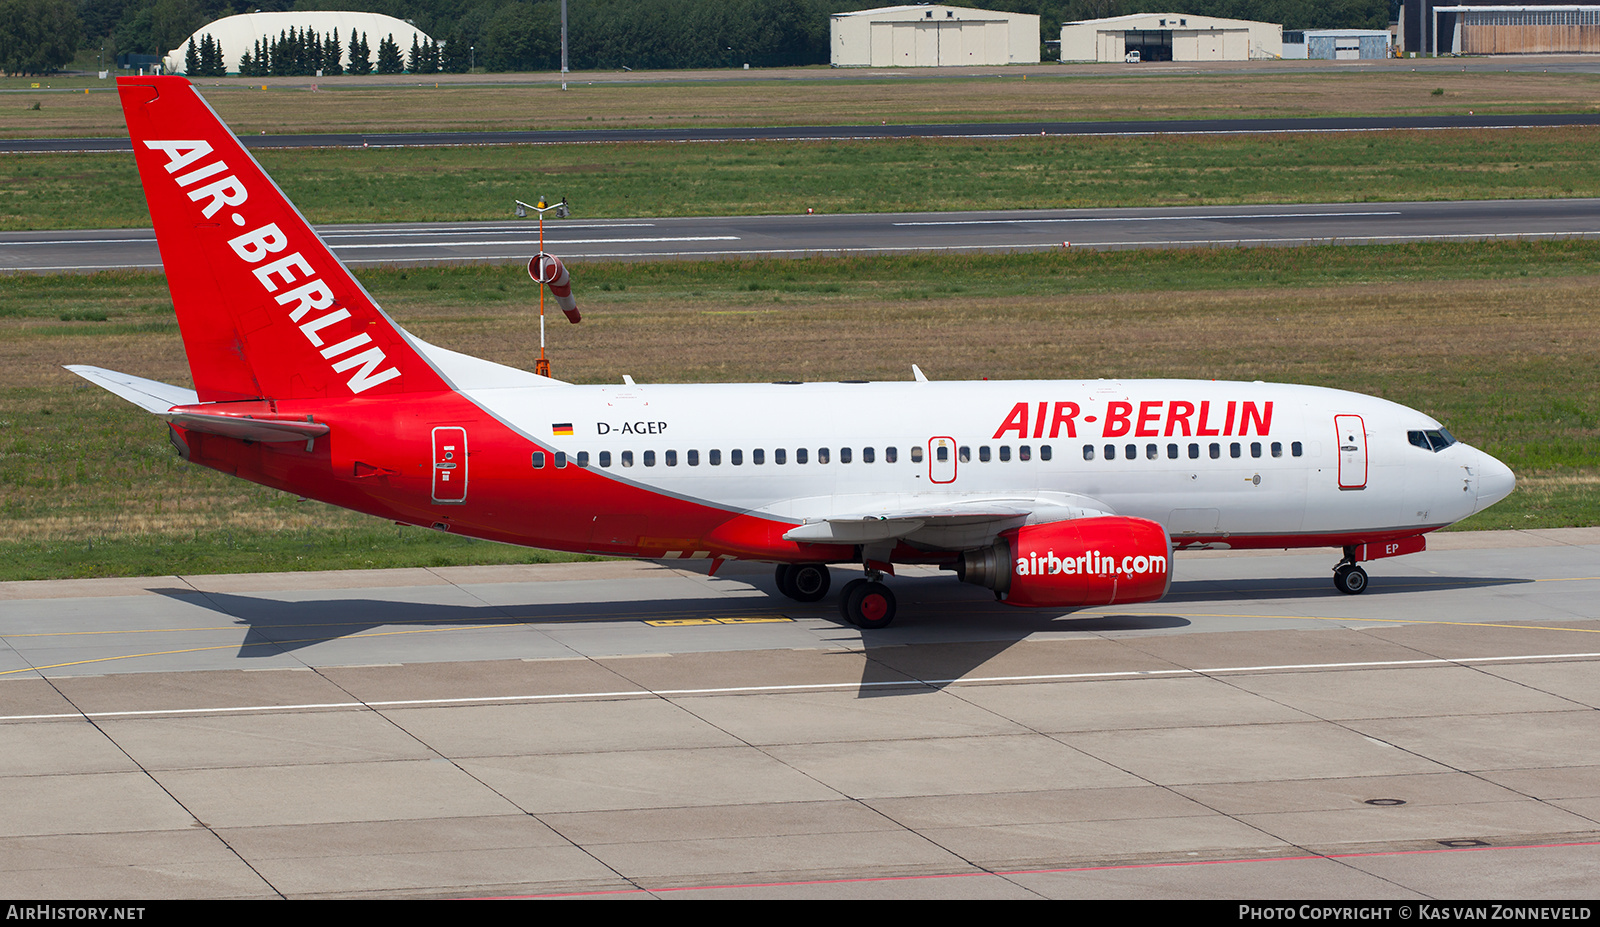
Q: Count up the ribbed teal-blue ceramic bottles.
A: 0